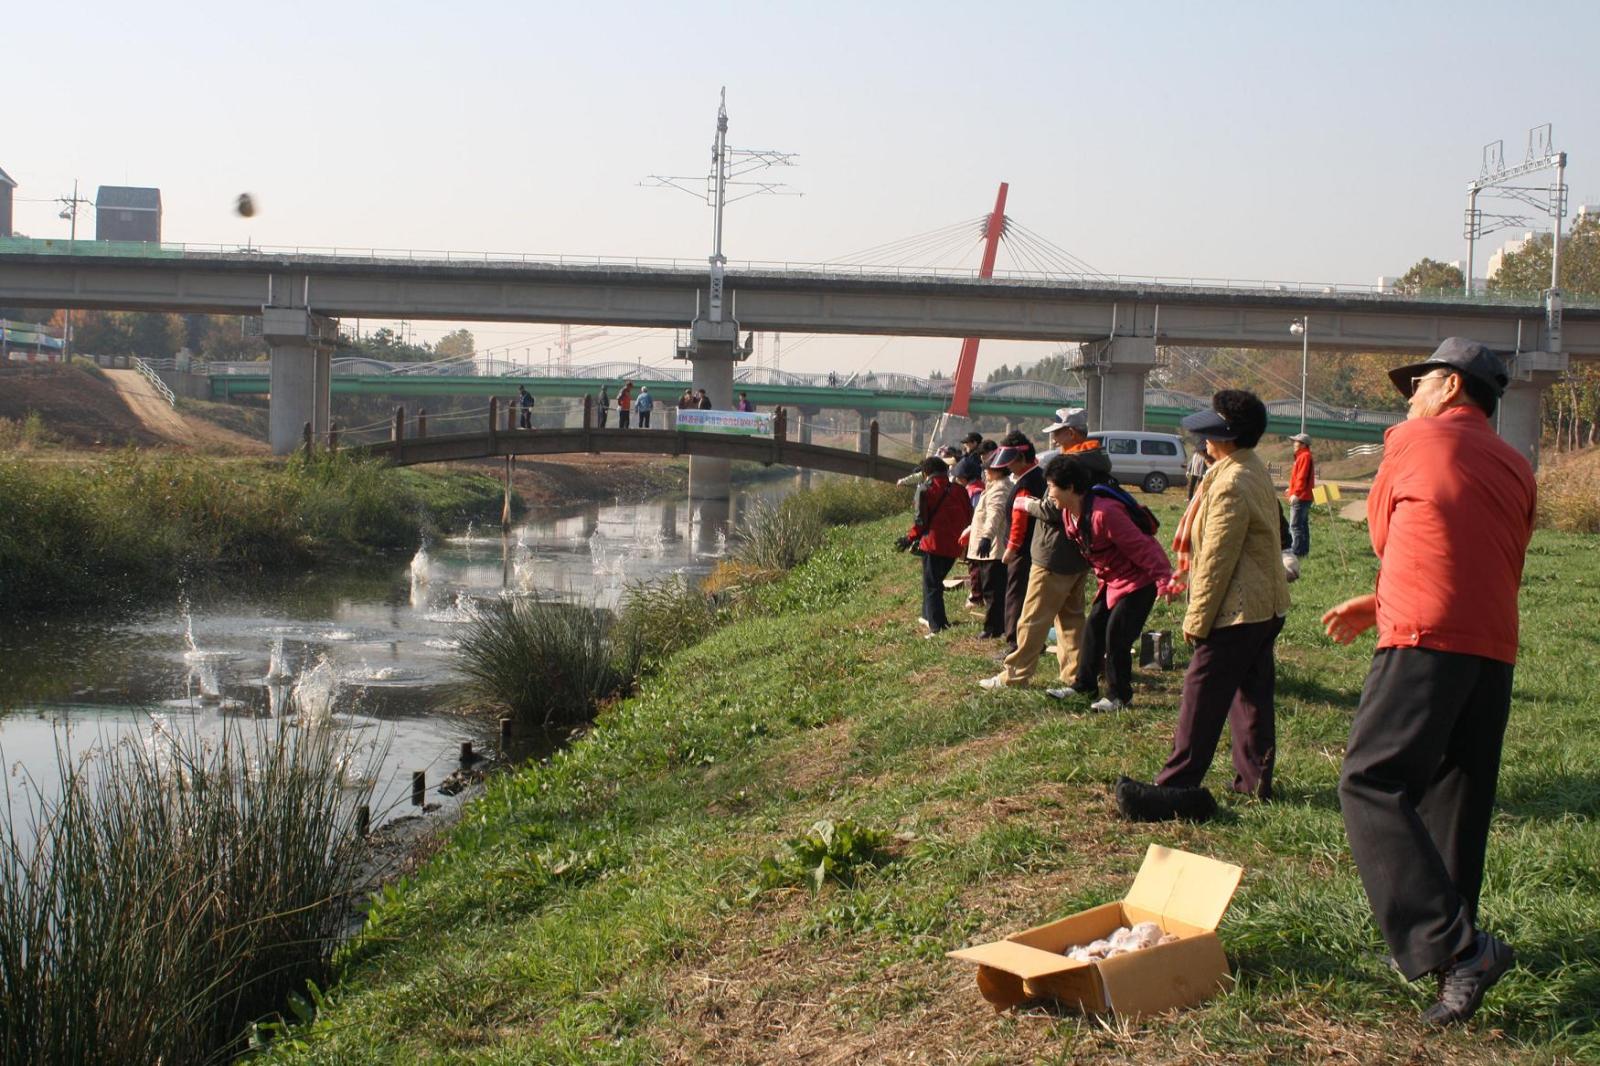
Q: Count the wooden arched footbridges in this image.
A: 1